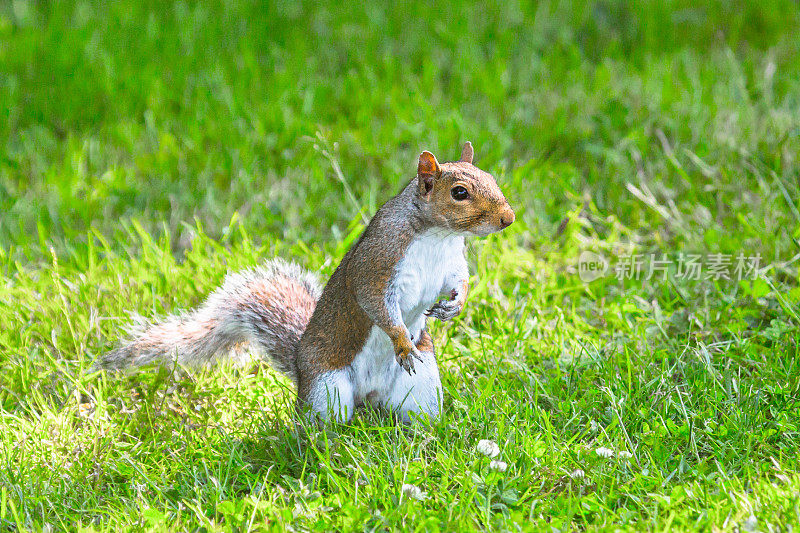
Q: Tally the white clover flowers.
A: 6